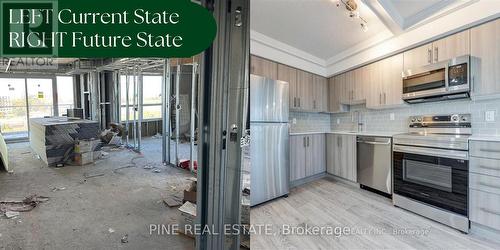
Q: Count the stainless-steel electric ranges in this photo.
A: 1